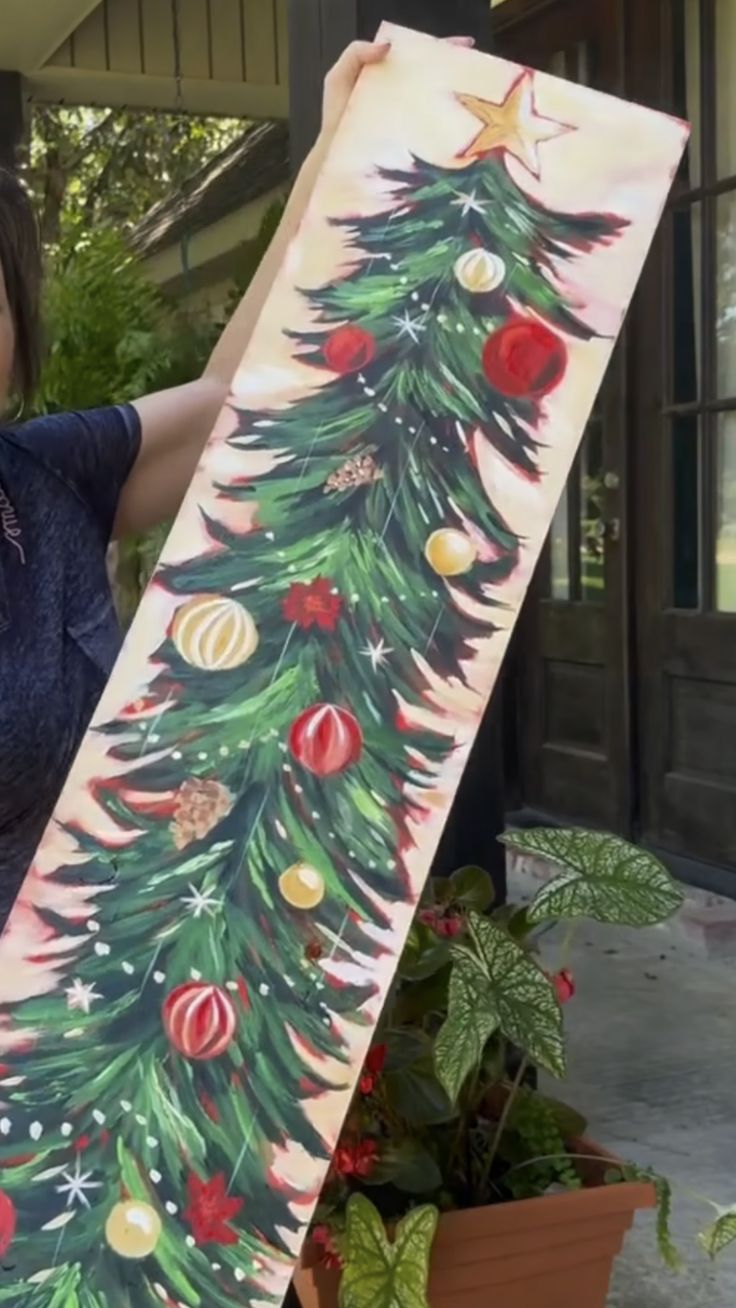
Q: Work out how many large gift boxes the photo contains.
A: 0